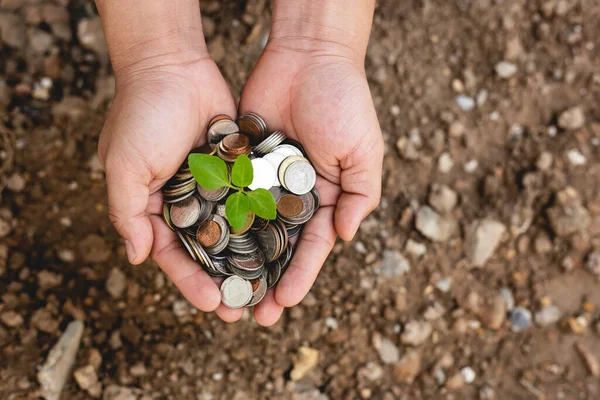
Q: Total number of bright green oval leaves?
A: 4